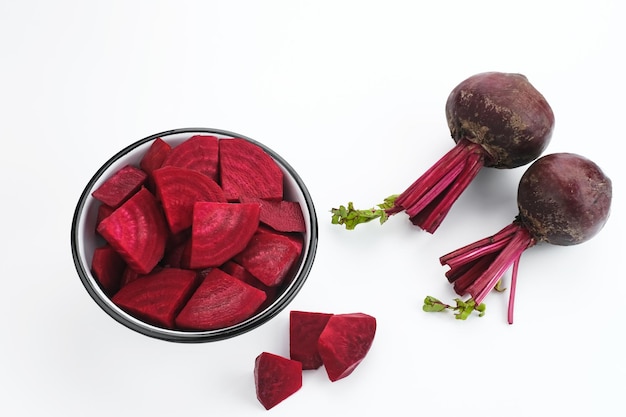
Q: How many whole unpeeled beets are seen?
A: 2